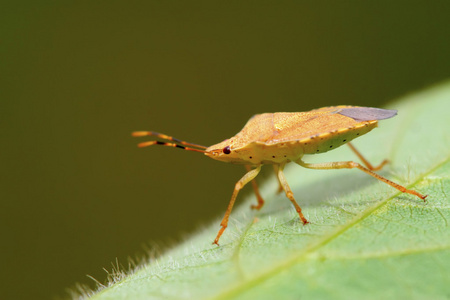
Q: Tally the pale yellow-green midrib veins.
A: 1